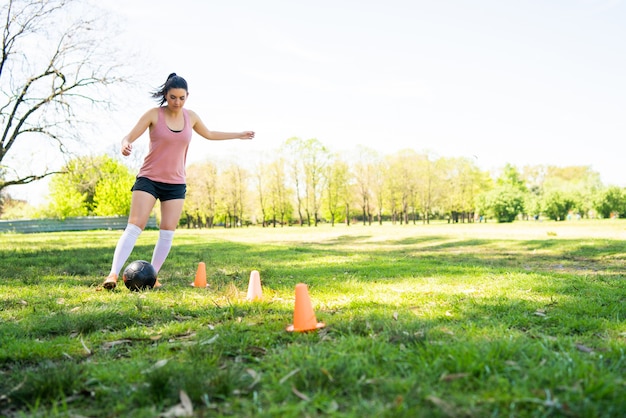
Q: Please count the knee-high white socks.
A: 2